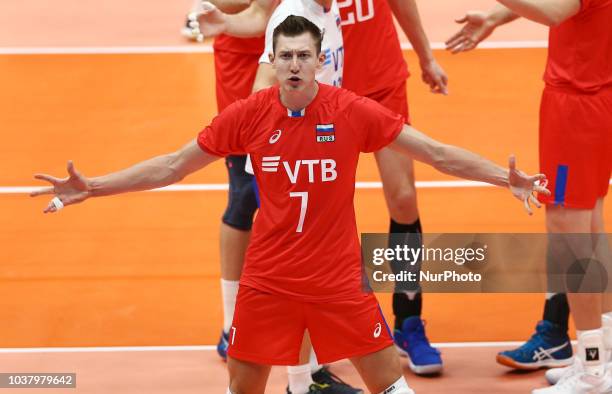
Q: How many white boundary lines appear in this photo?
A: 3